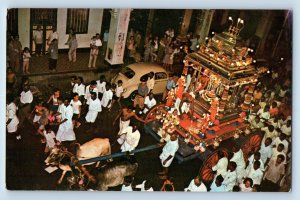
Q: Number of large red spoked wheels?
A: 3